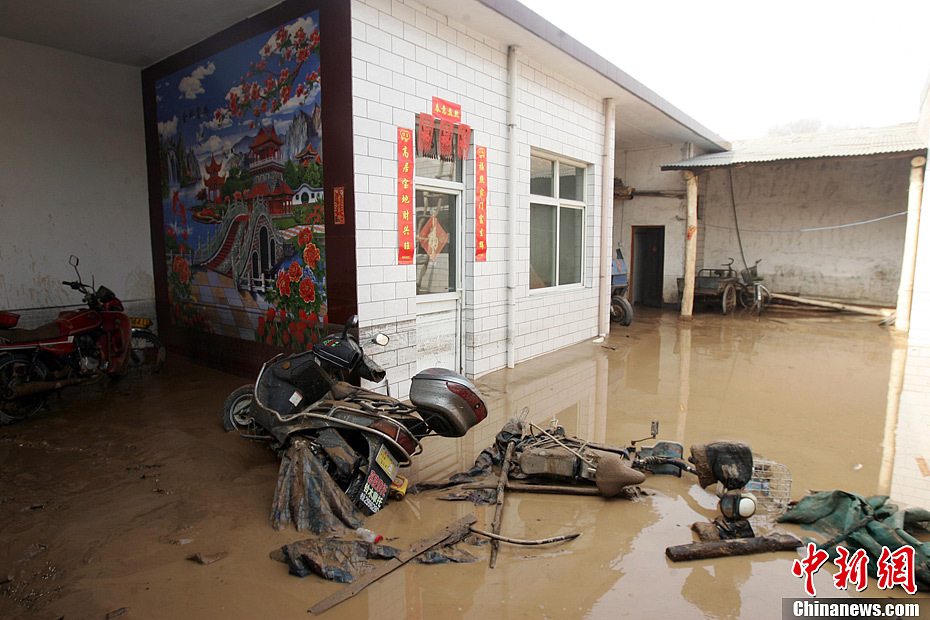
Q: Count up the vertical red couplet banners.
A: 2